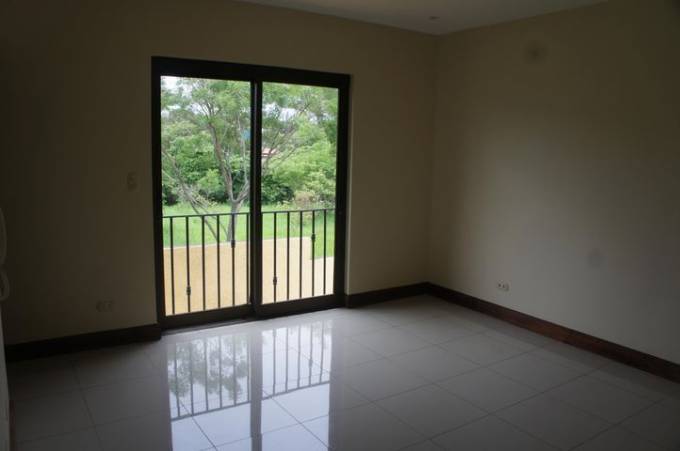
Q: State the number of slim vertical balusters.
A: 11